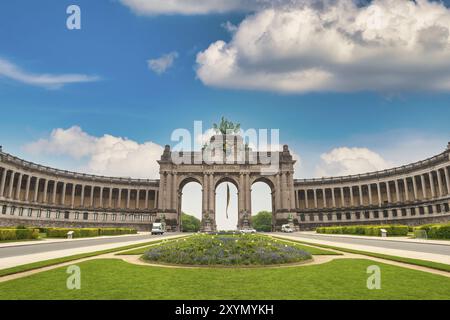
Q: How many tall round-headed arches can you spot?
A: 3